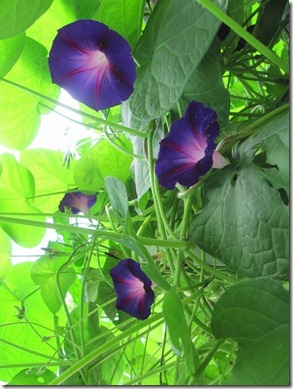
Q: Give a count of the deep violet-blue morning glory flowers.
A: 4